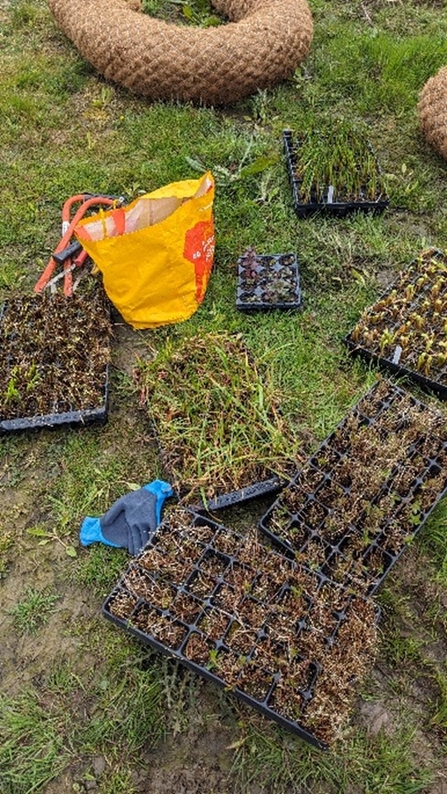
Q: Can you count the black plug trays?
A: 7